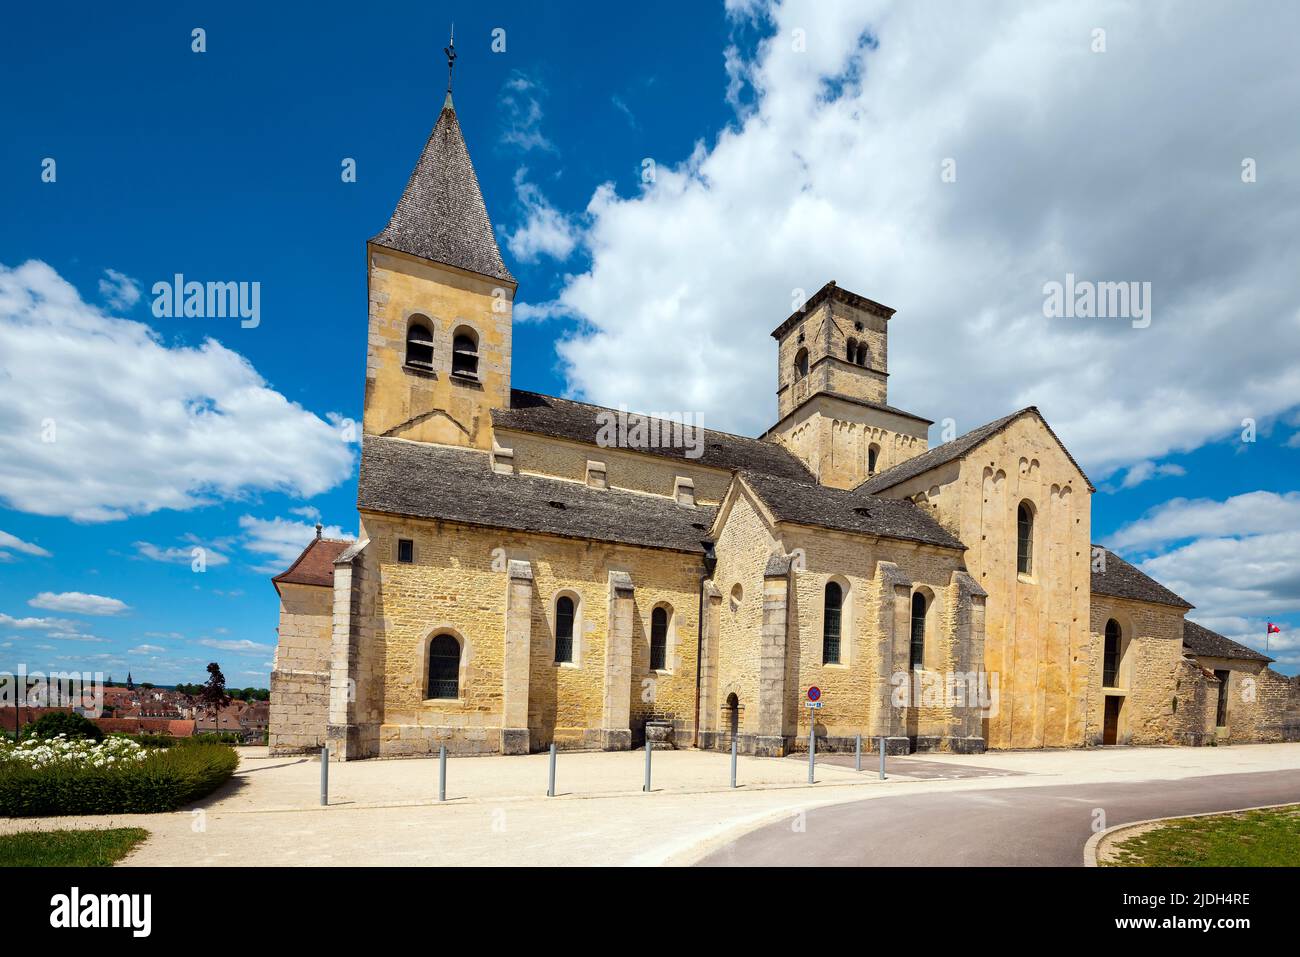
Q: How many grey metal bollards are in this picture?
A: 7